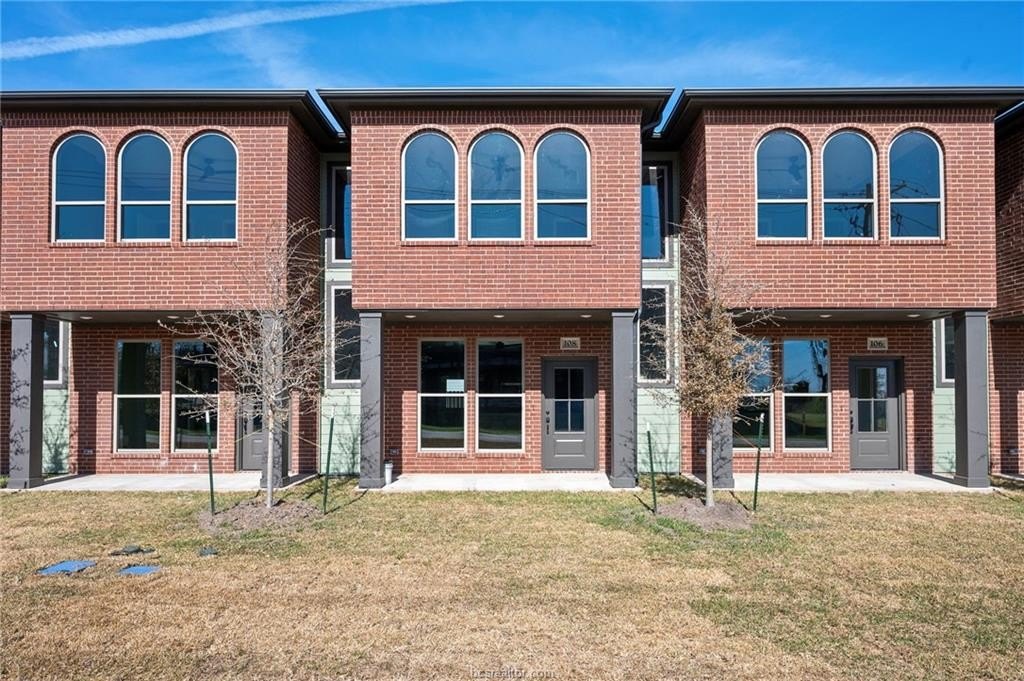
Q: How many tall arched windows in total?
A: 9